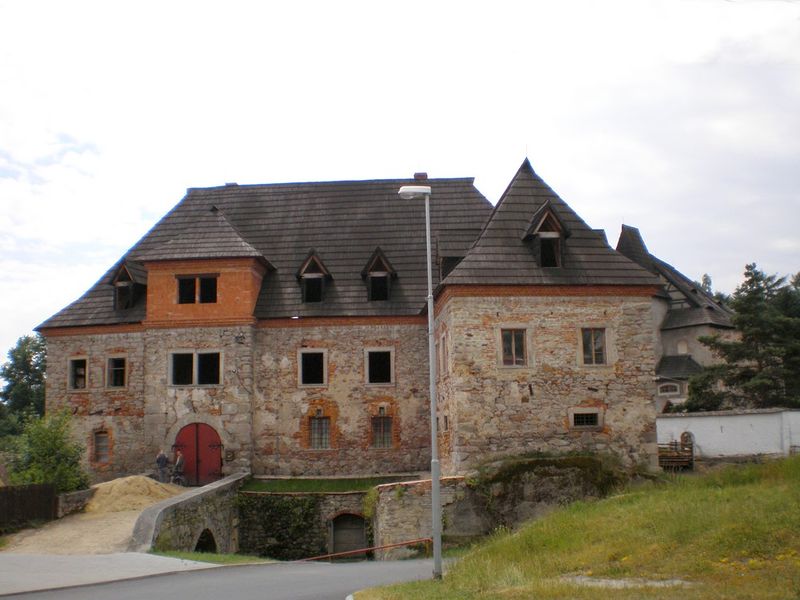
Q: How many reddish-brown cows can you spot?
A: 0